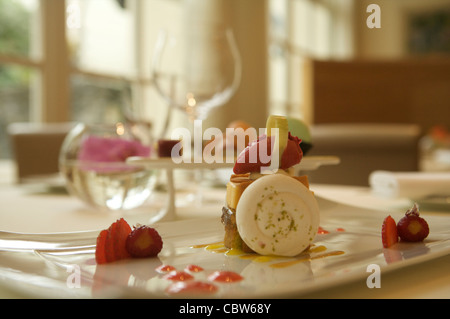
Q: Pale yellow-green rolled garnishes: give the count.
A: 1